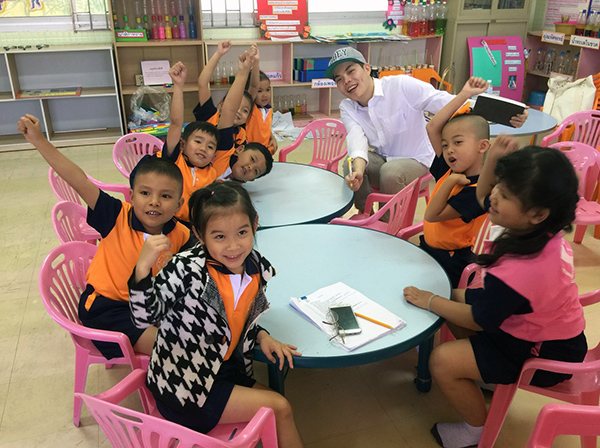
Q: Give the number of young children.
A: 8